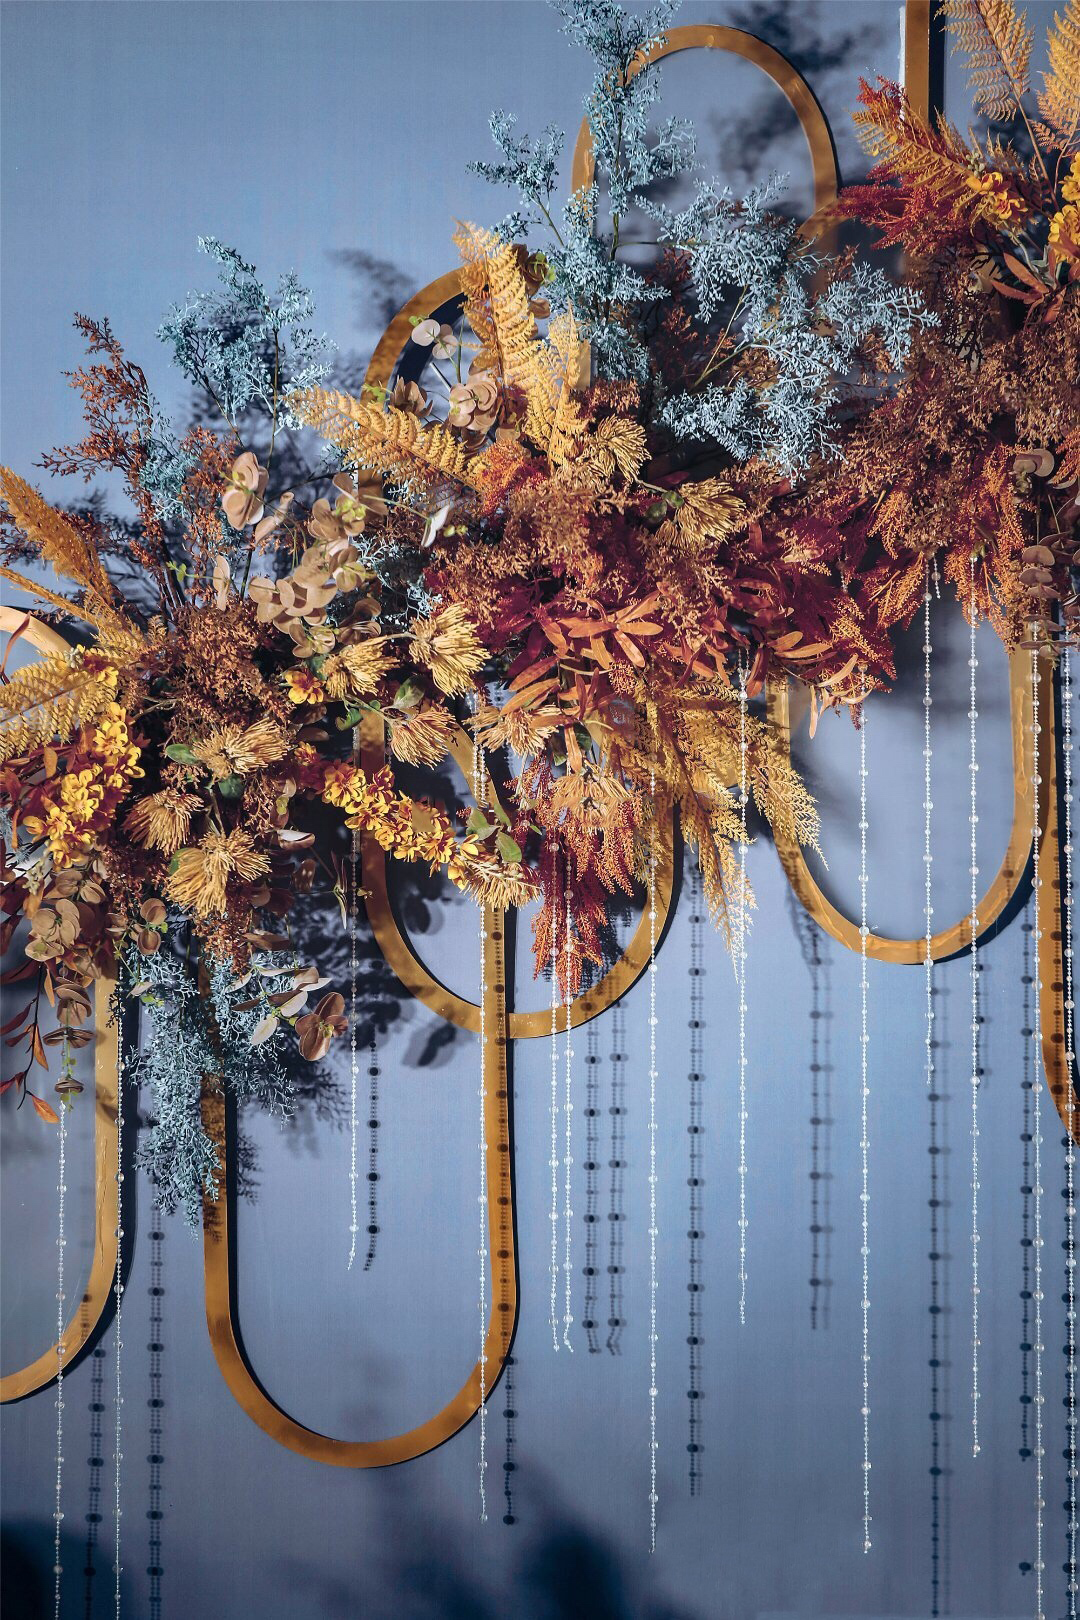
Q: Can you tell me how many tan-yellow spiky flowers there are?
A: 11